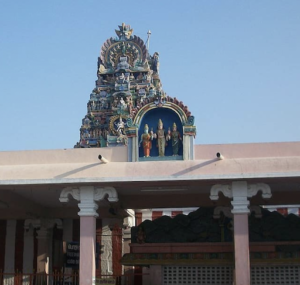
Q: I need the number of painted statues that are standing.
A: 3